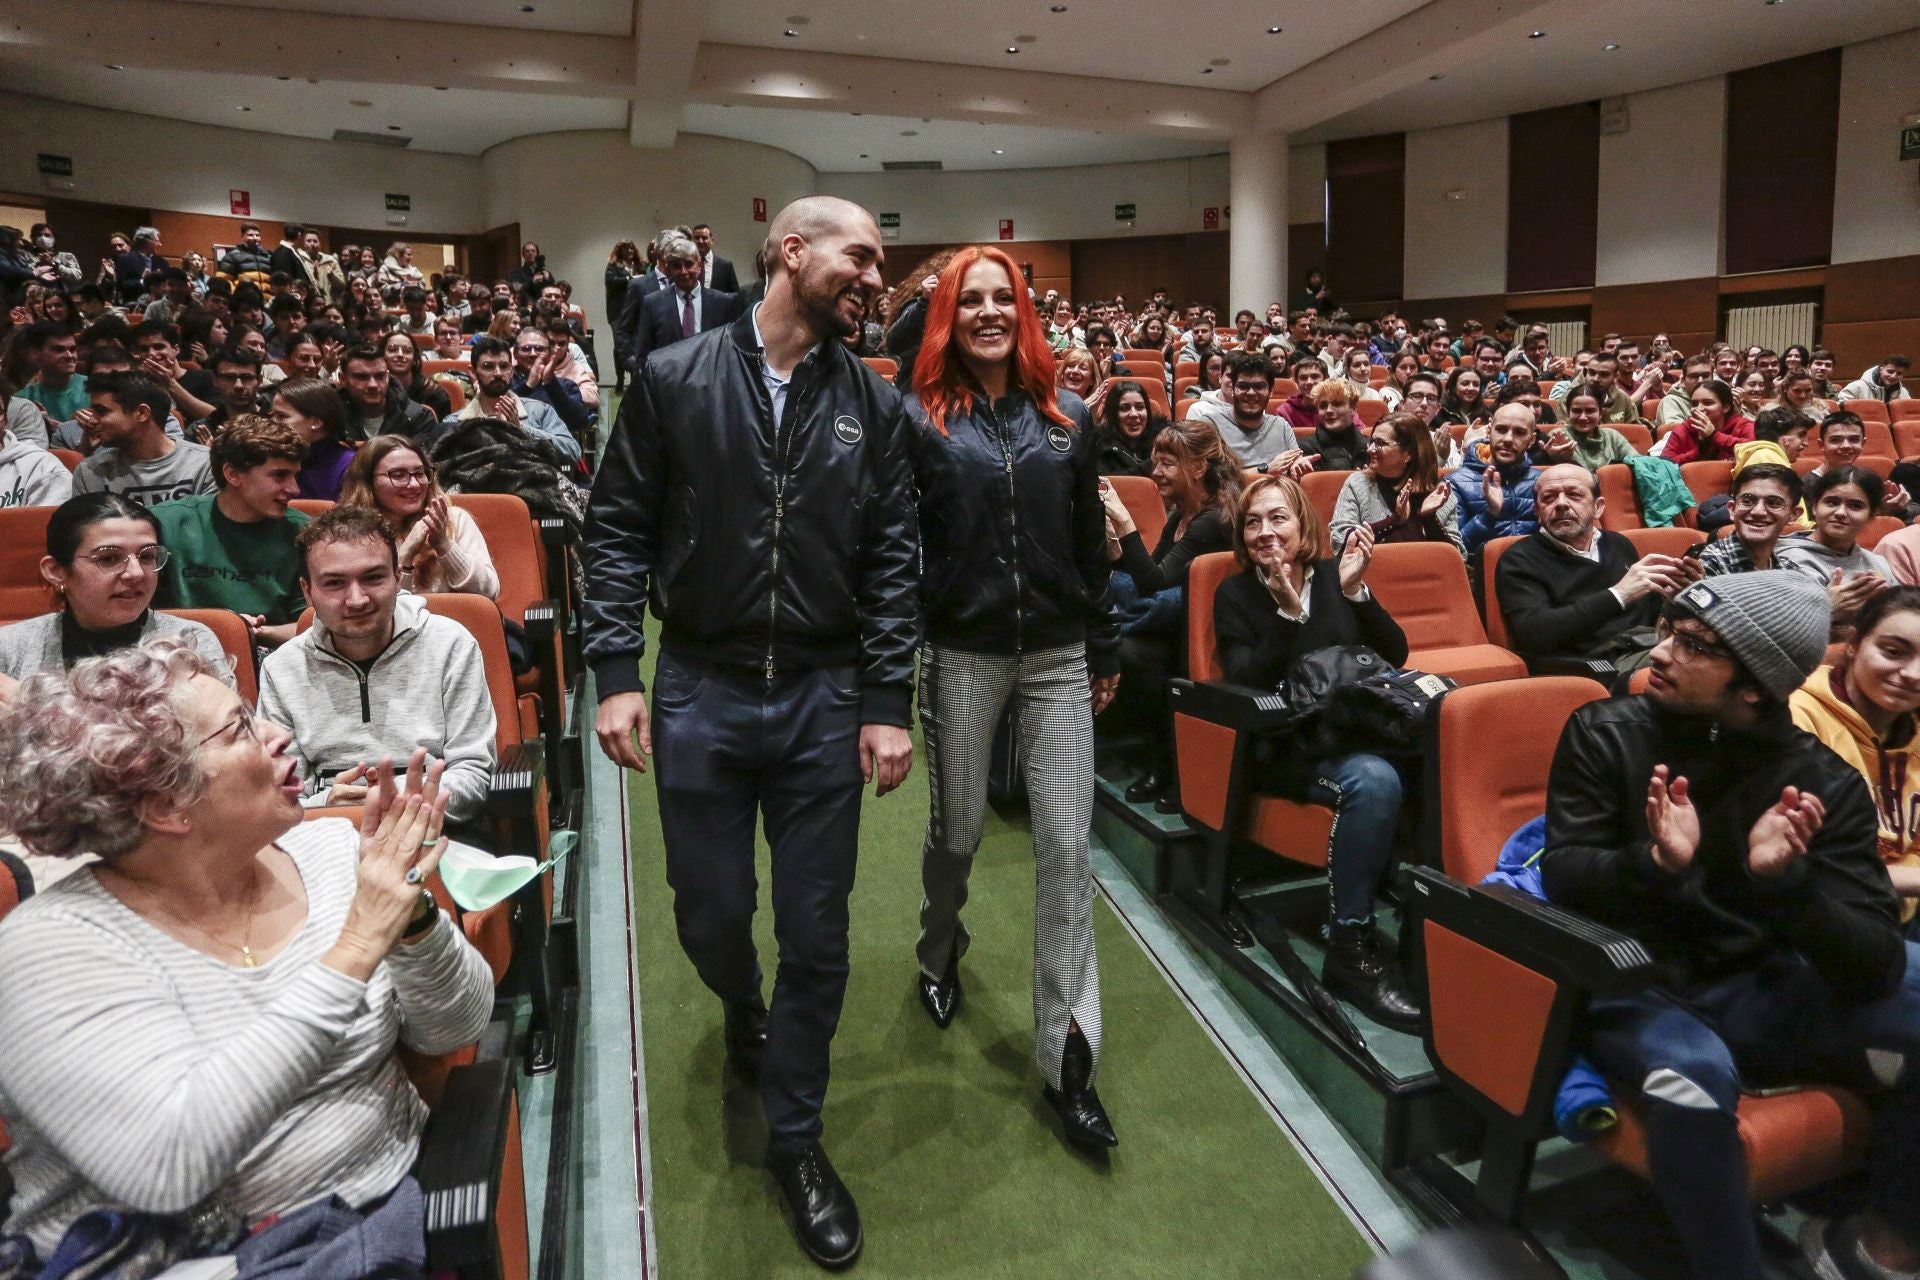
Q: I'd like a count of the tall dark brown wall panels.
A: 3